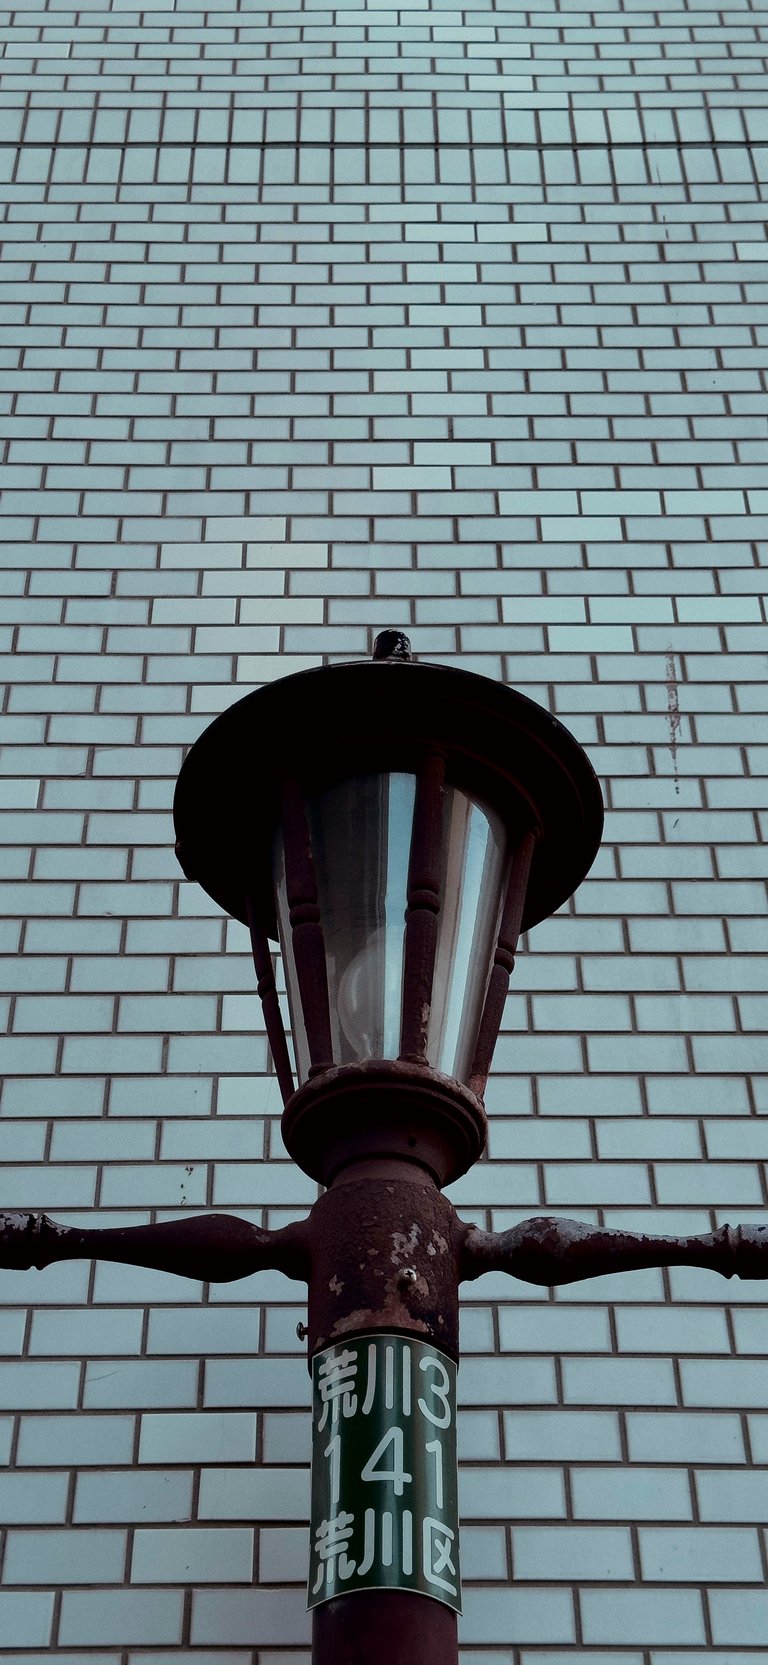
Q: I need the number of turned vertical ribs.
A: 4